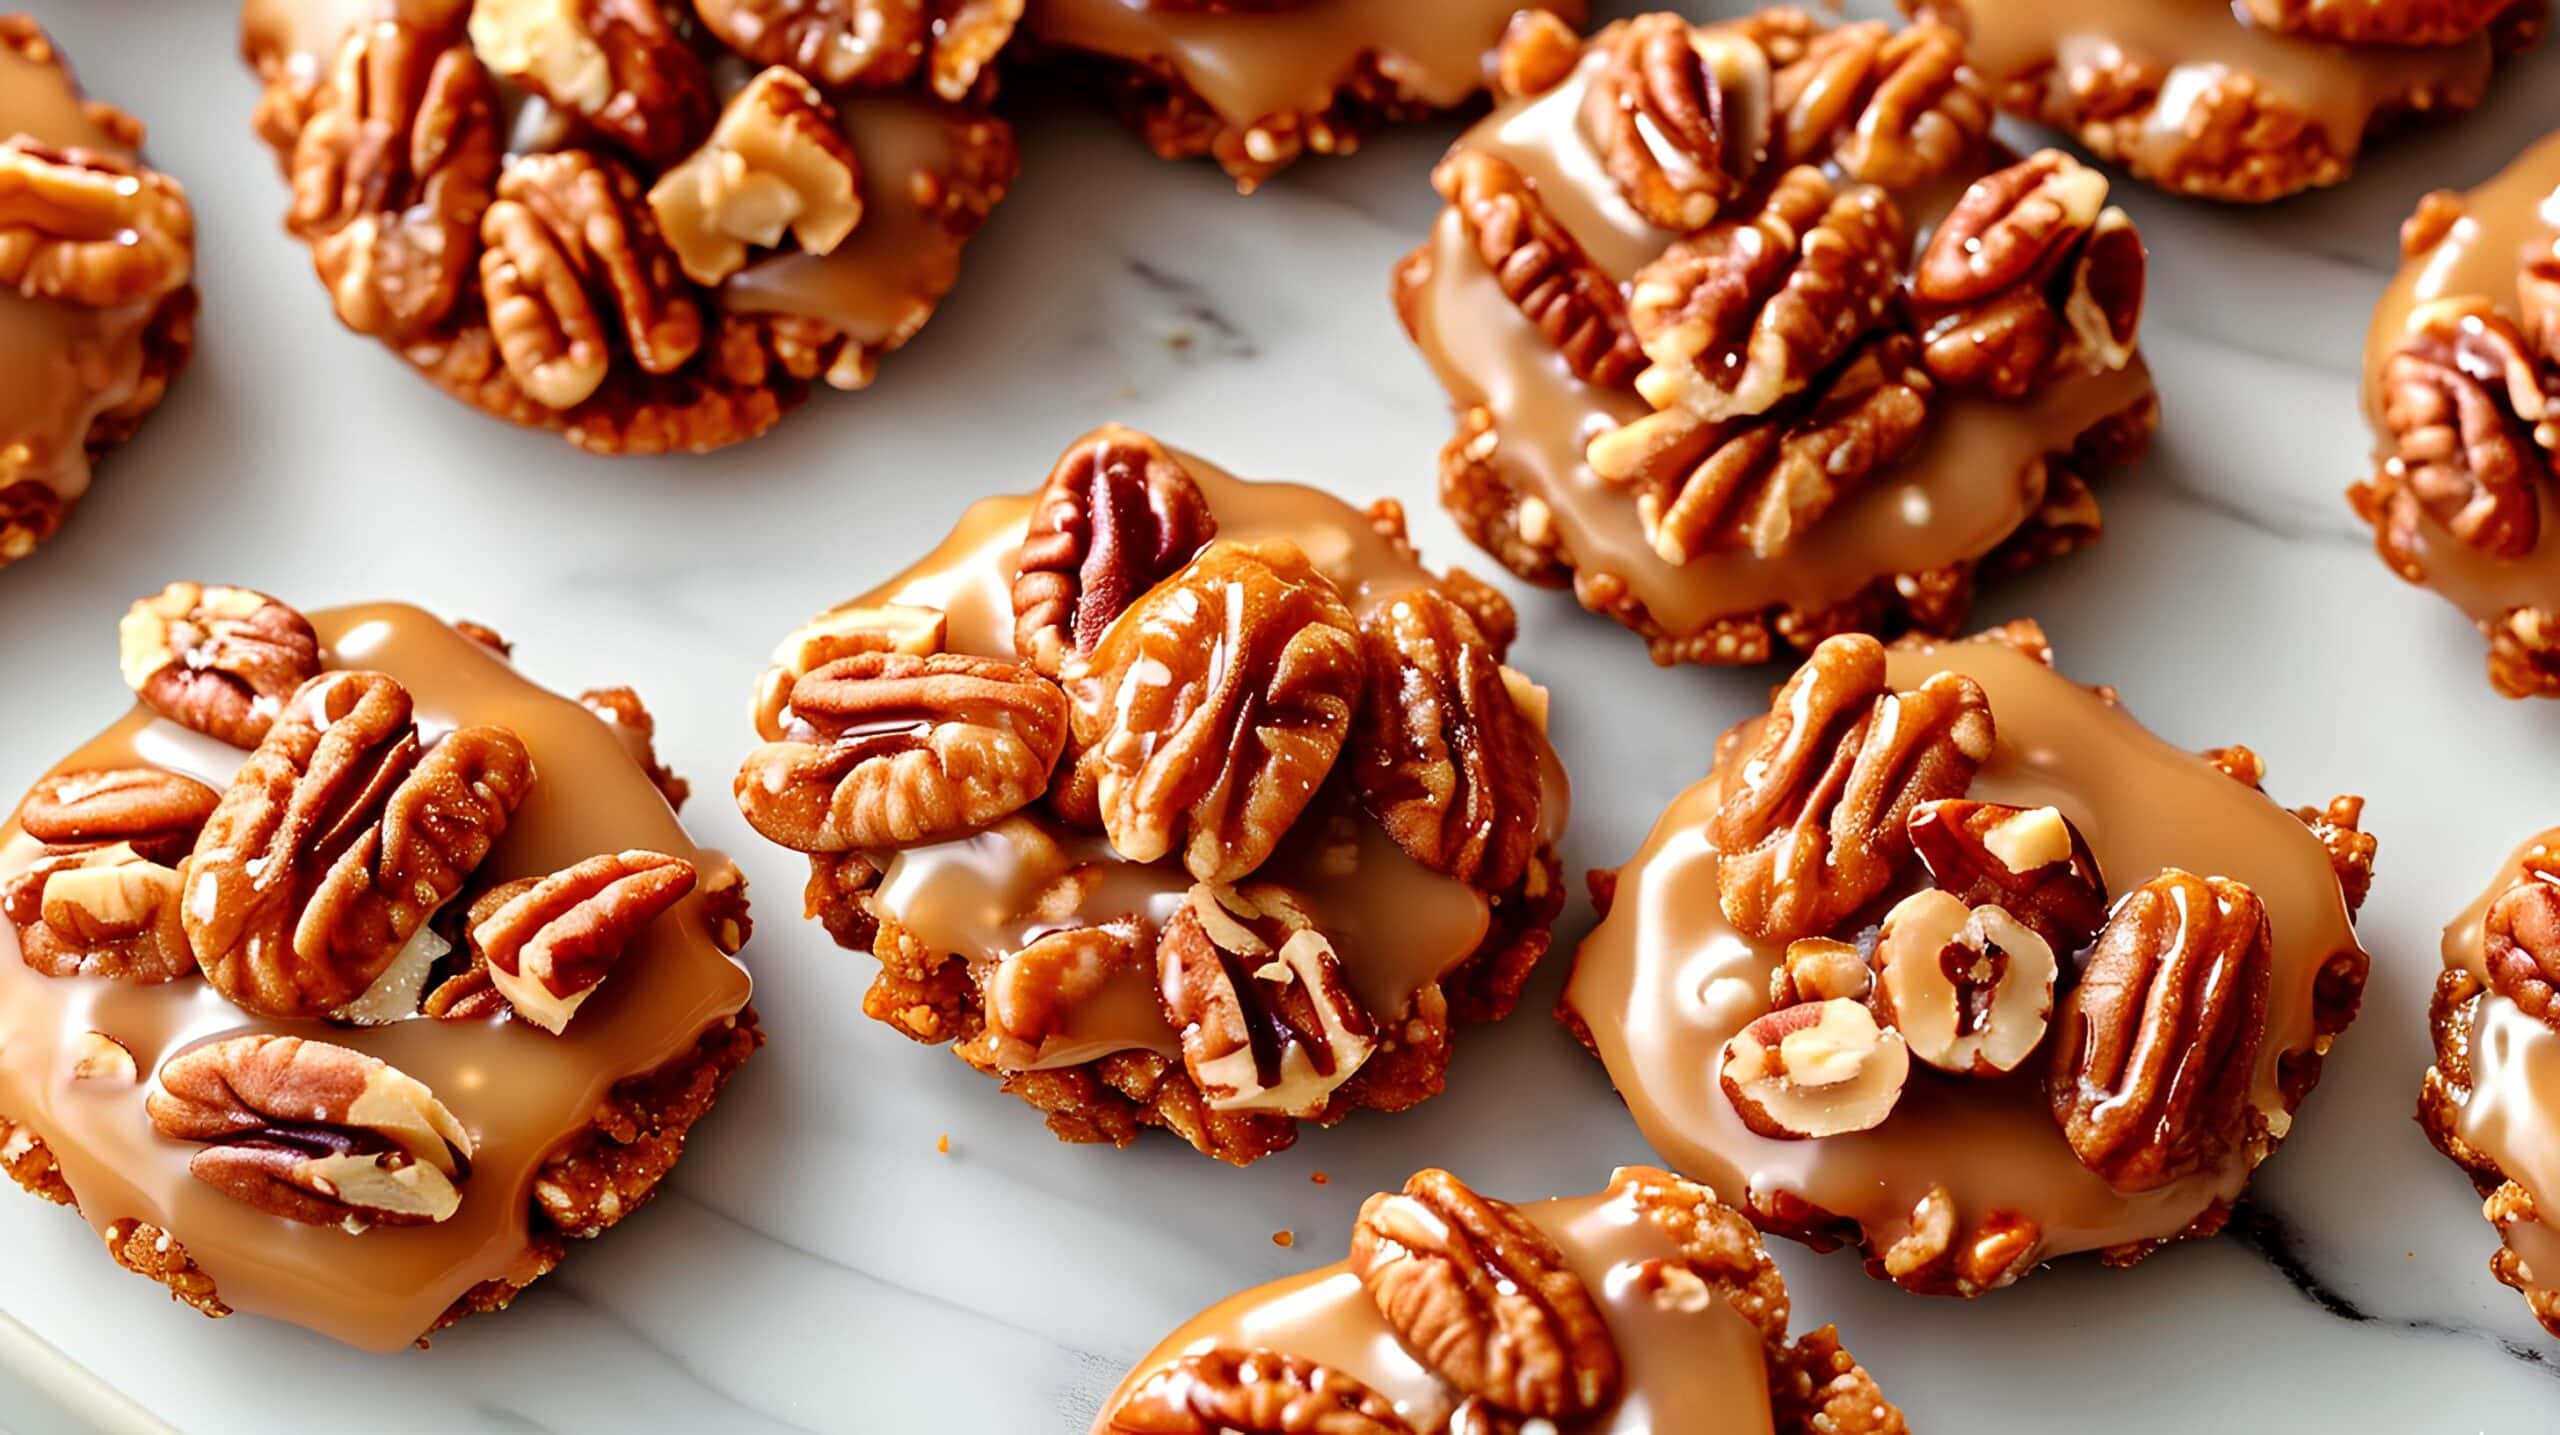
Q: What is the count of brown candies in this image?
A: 11